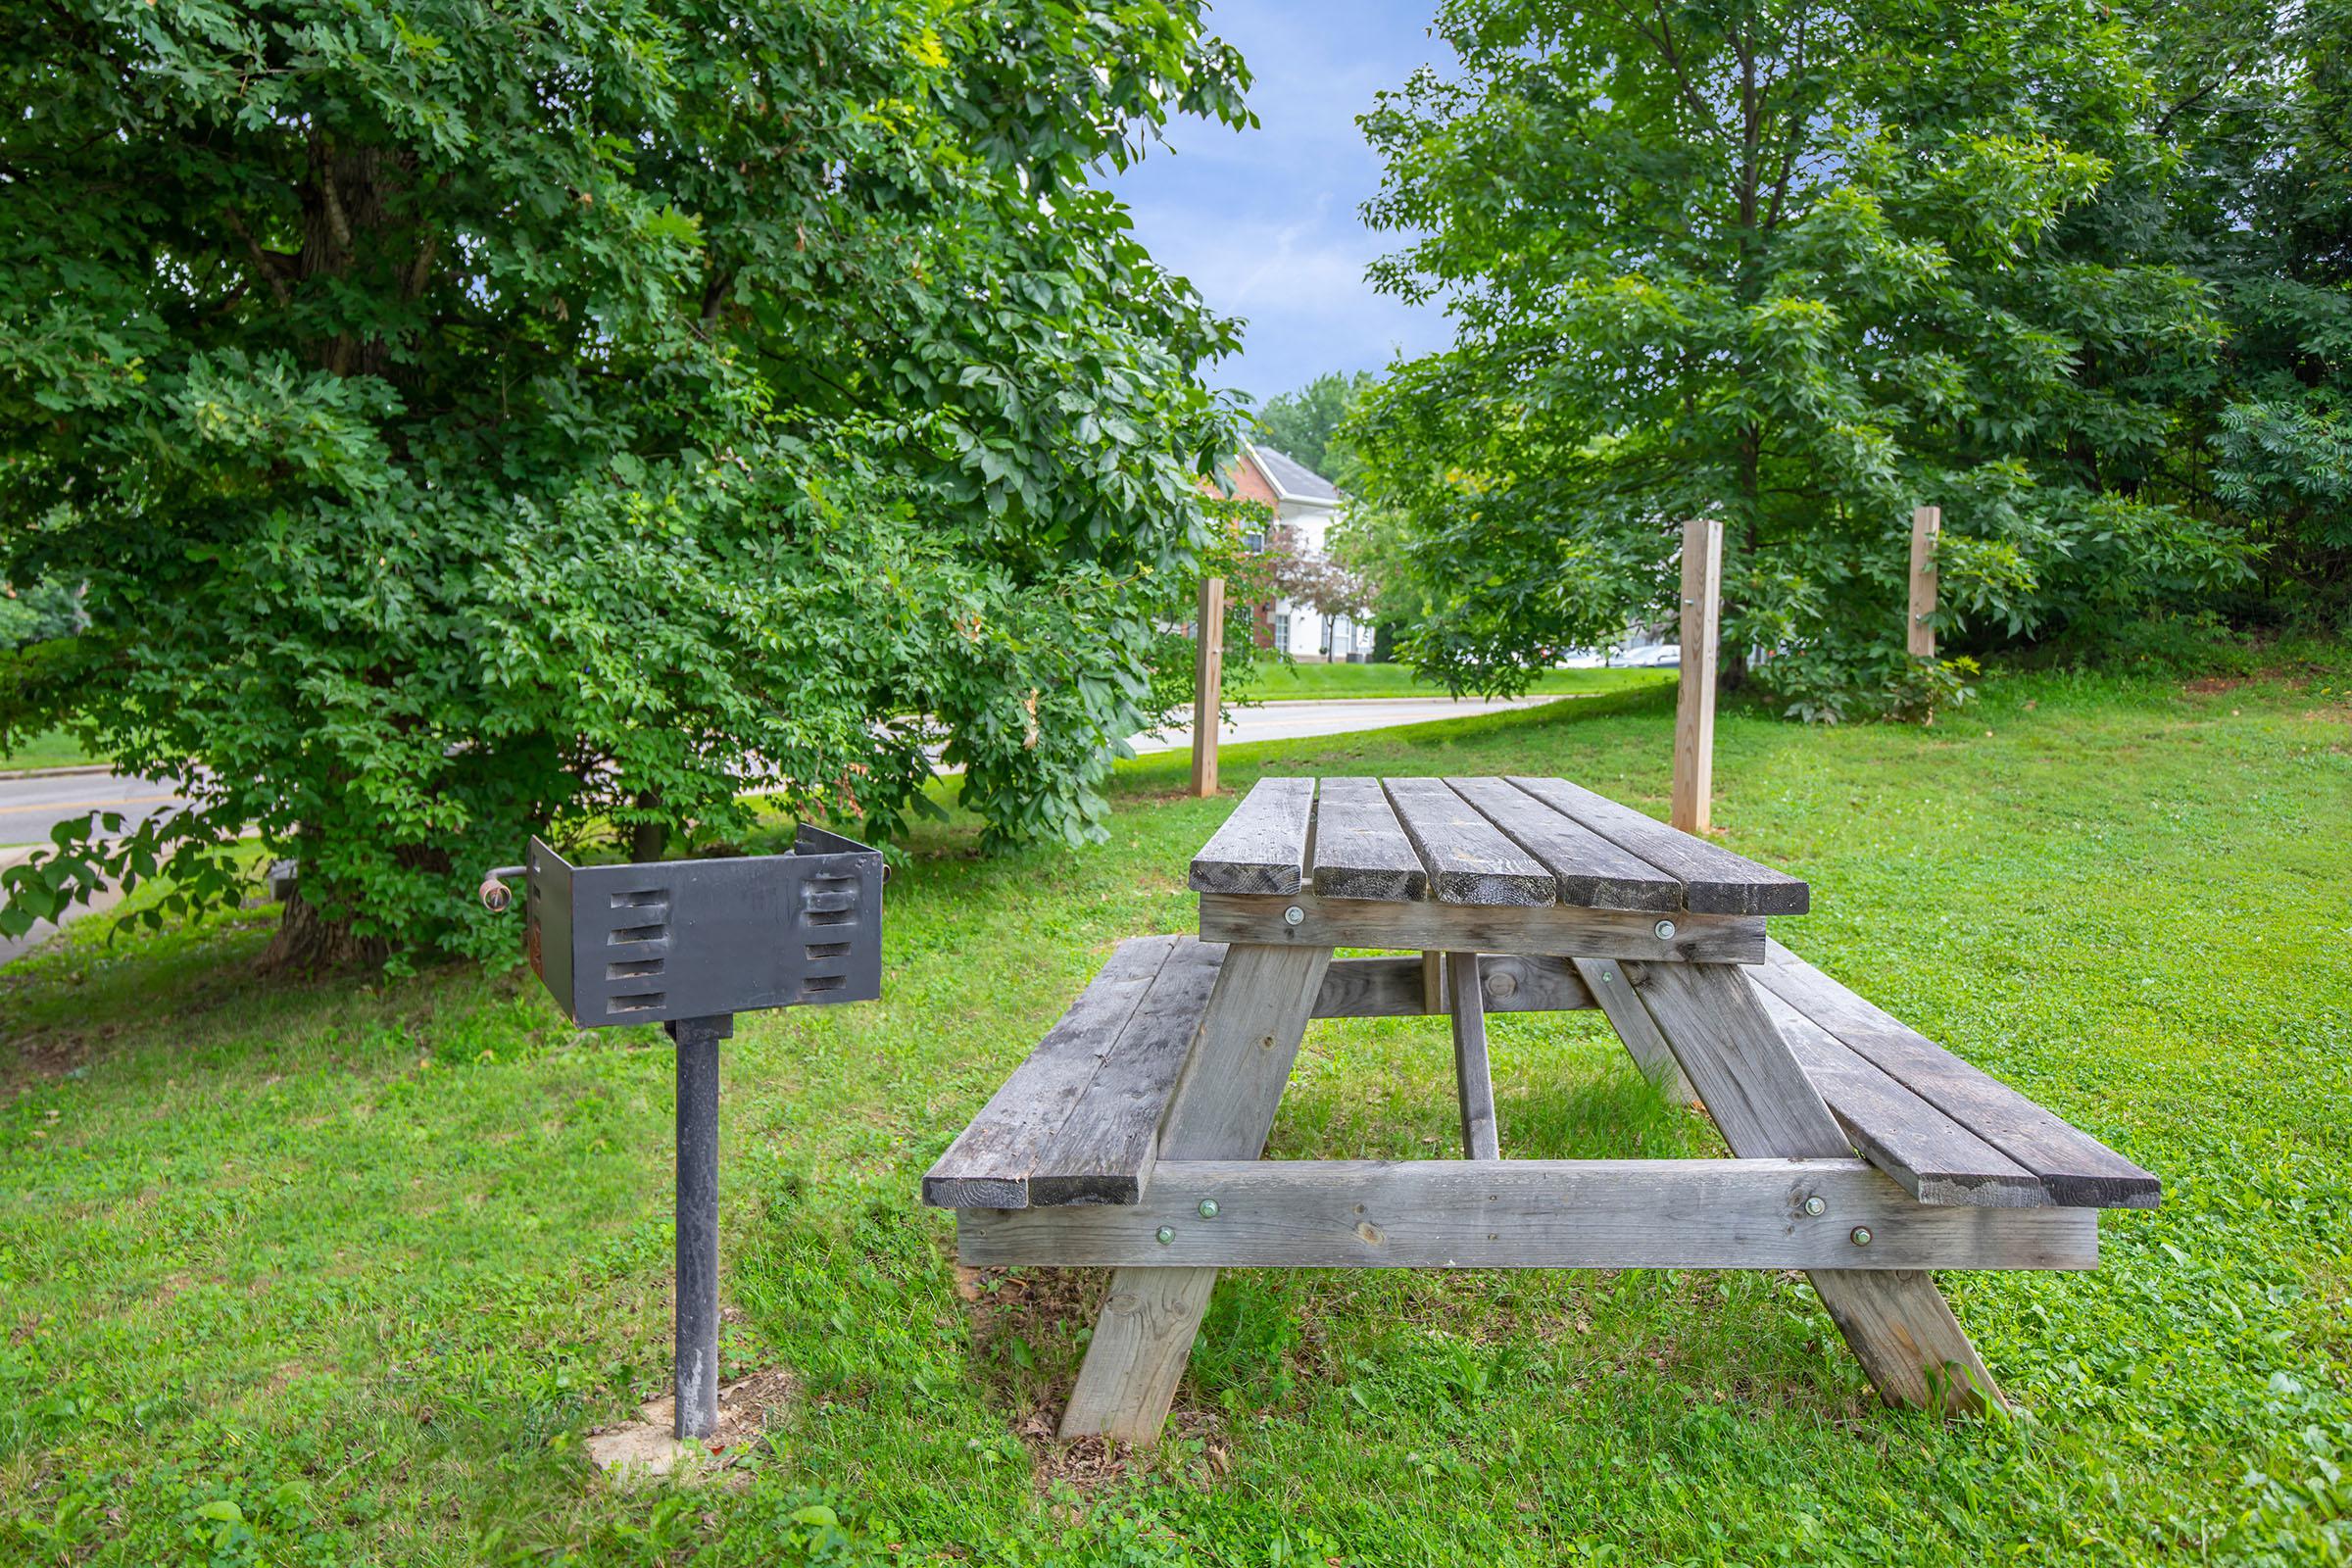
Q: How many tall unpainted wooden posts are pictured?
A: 3